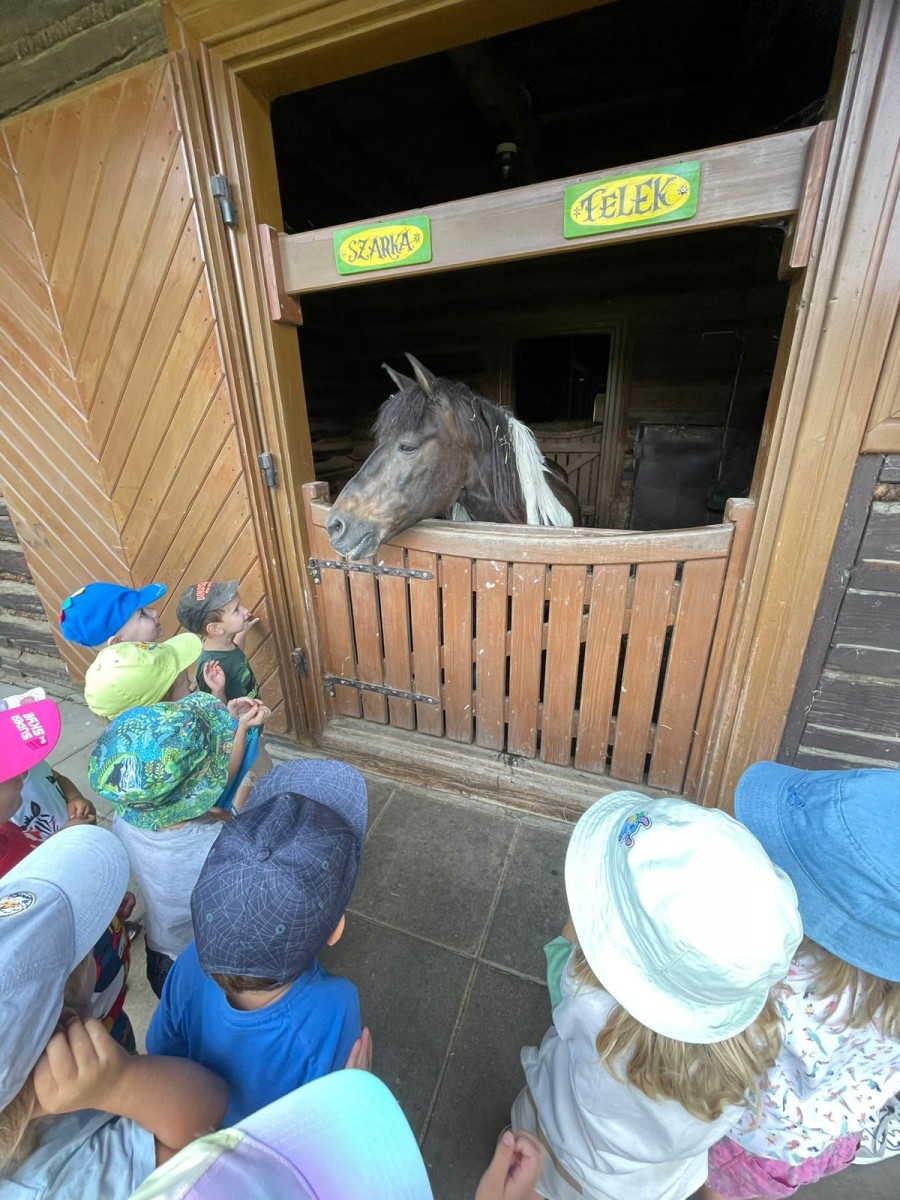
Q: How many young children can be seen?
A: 11